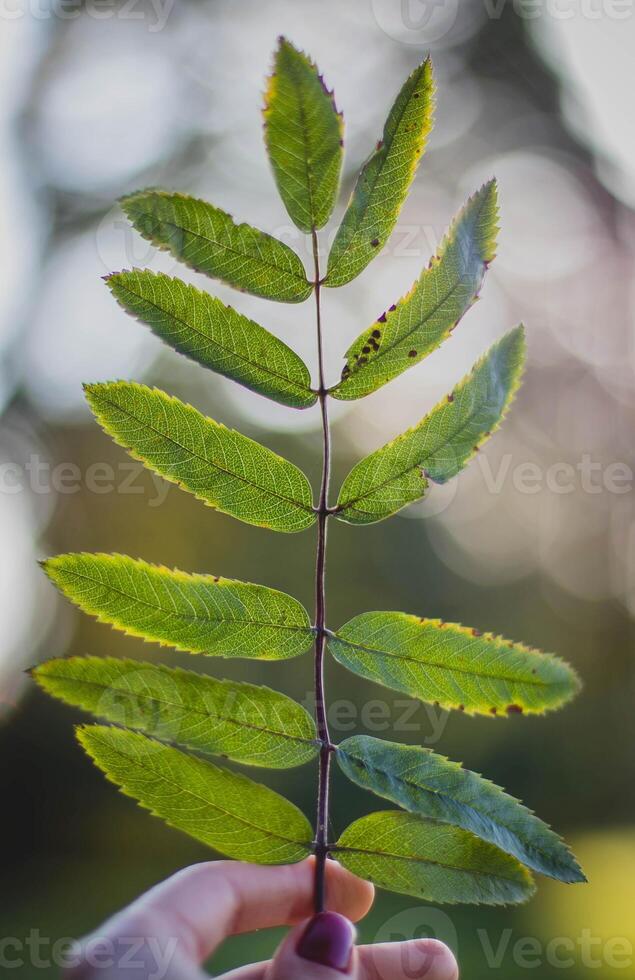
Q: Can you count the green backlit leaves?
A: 13